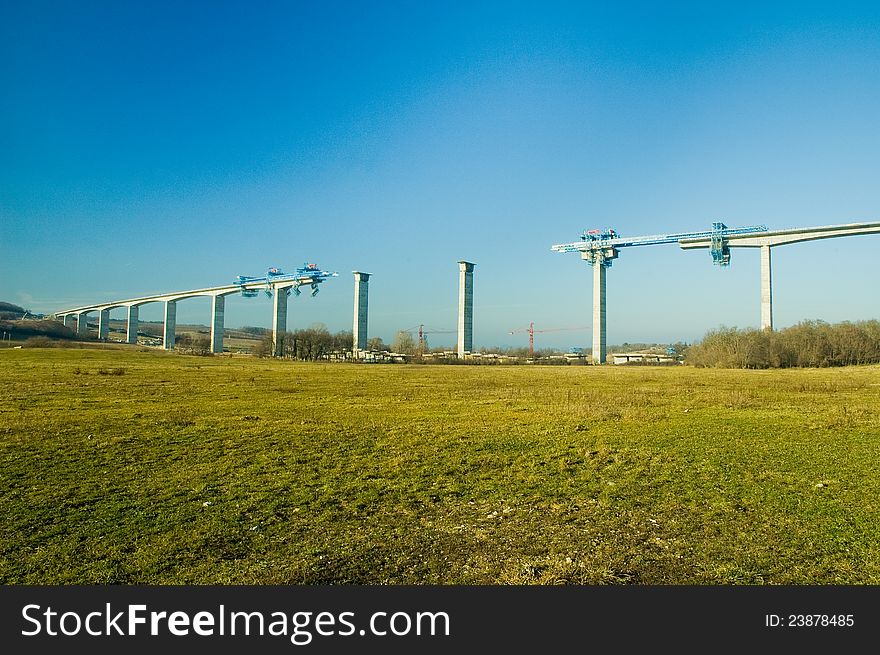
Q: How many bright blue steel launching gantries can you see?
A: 2